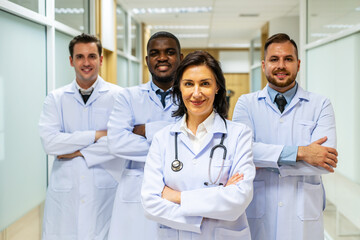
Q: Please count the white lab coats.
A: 4